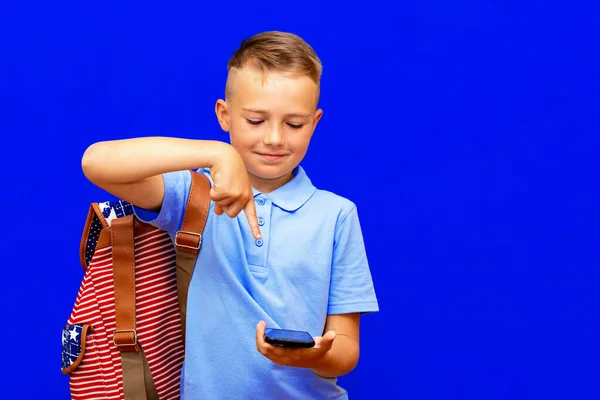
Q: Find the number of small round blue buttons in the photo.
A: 3